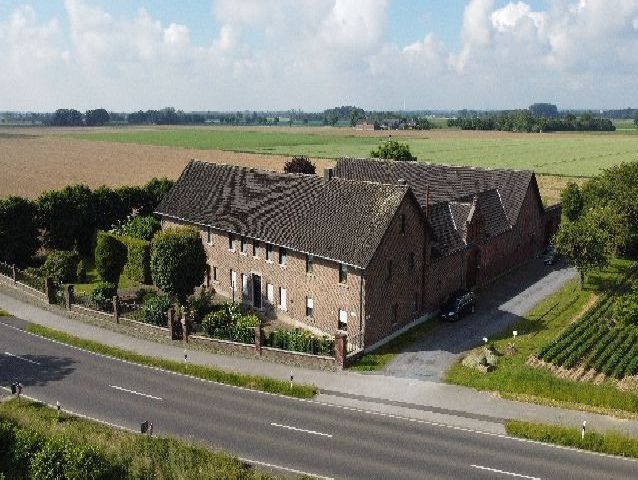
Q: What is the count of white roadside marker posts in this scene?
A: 4